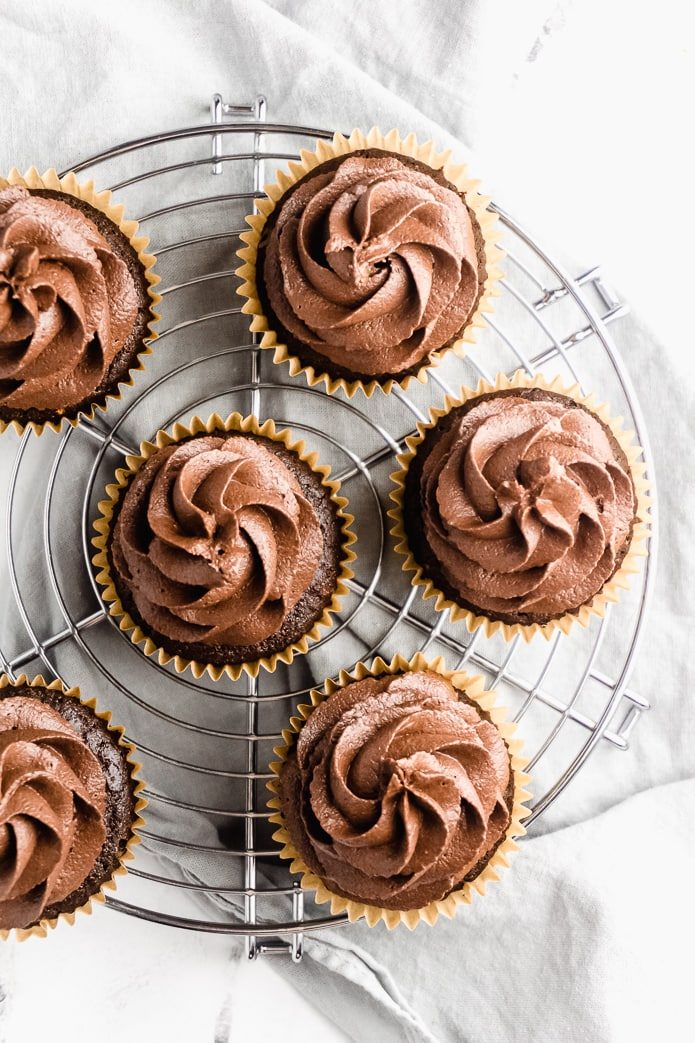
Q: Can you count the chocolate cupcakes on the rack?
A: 6